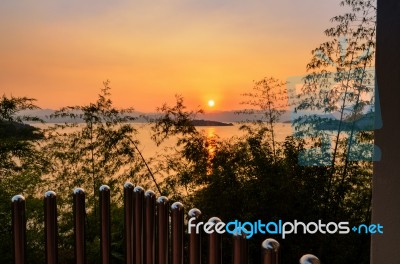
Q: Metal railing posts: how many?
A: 14